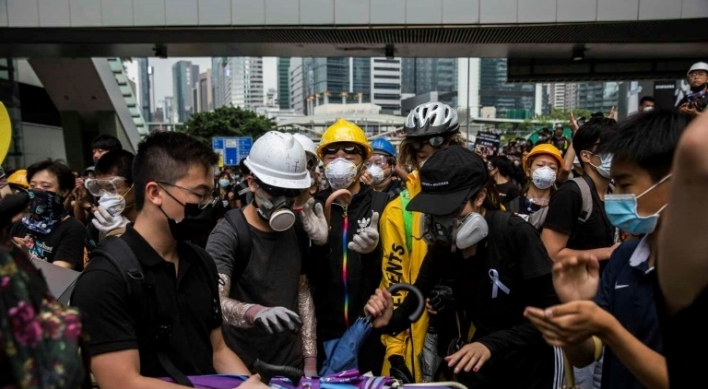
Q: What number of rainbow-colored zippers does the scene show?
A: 1